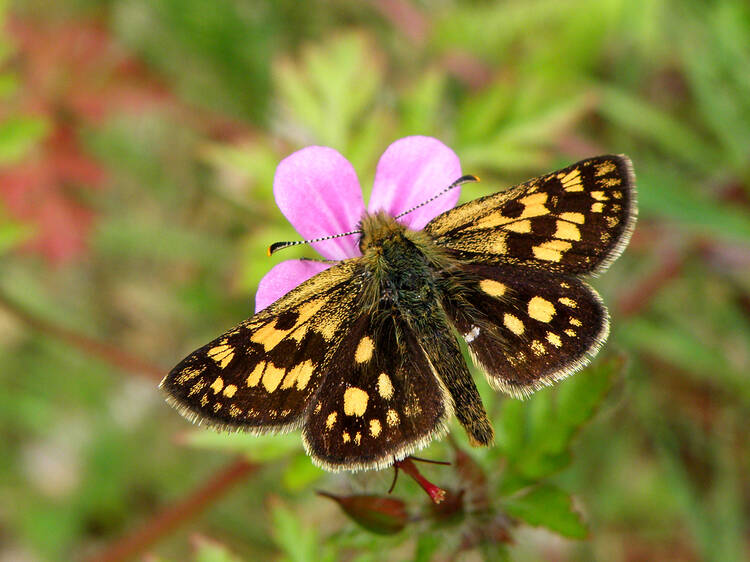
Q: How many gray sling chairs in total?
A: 0